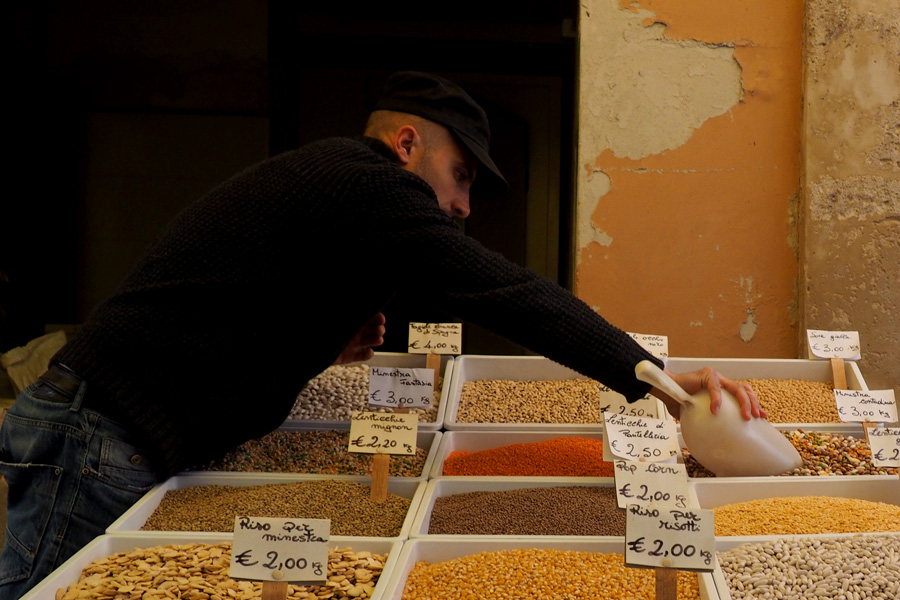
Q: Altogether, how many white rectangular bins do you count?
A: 12